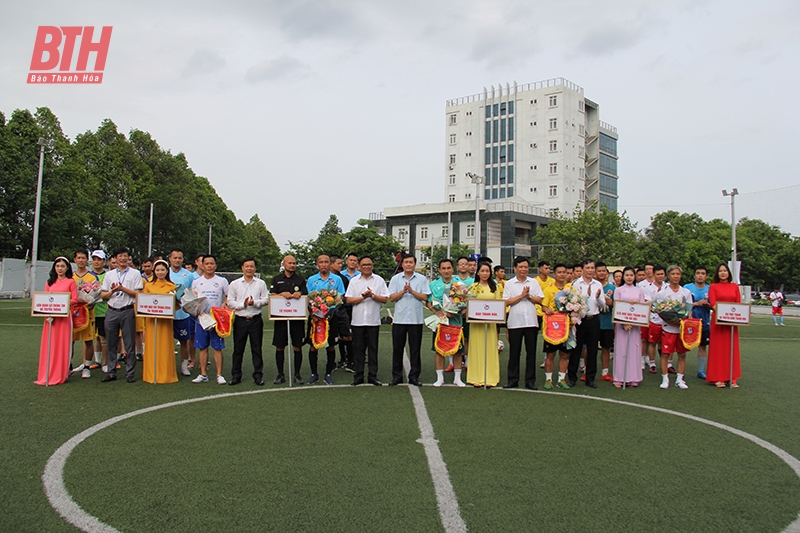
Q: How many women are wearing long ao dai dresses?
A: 5